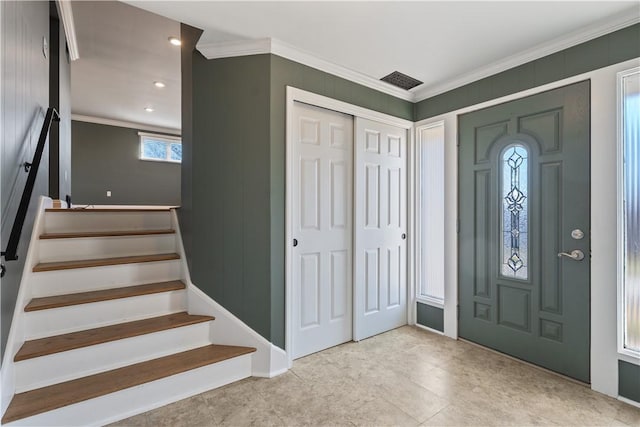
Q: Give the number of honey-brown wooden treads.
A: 6